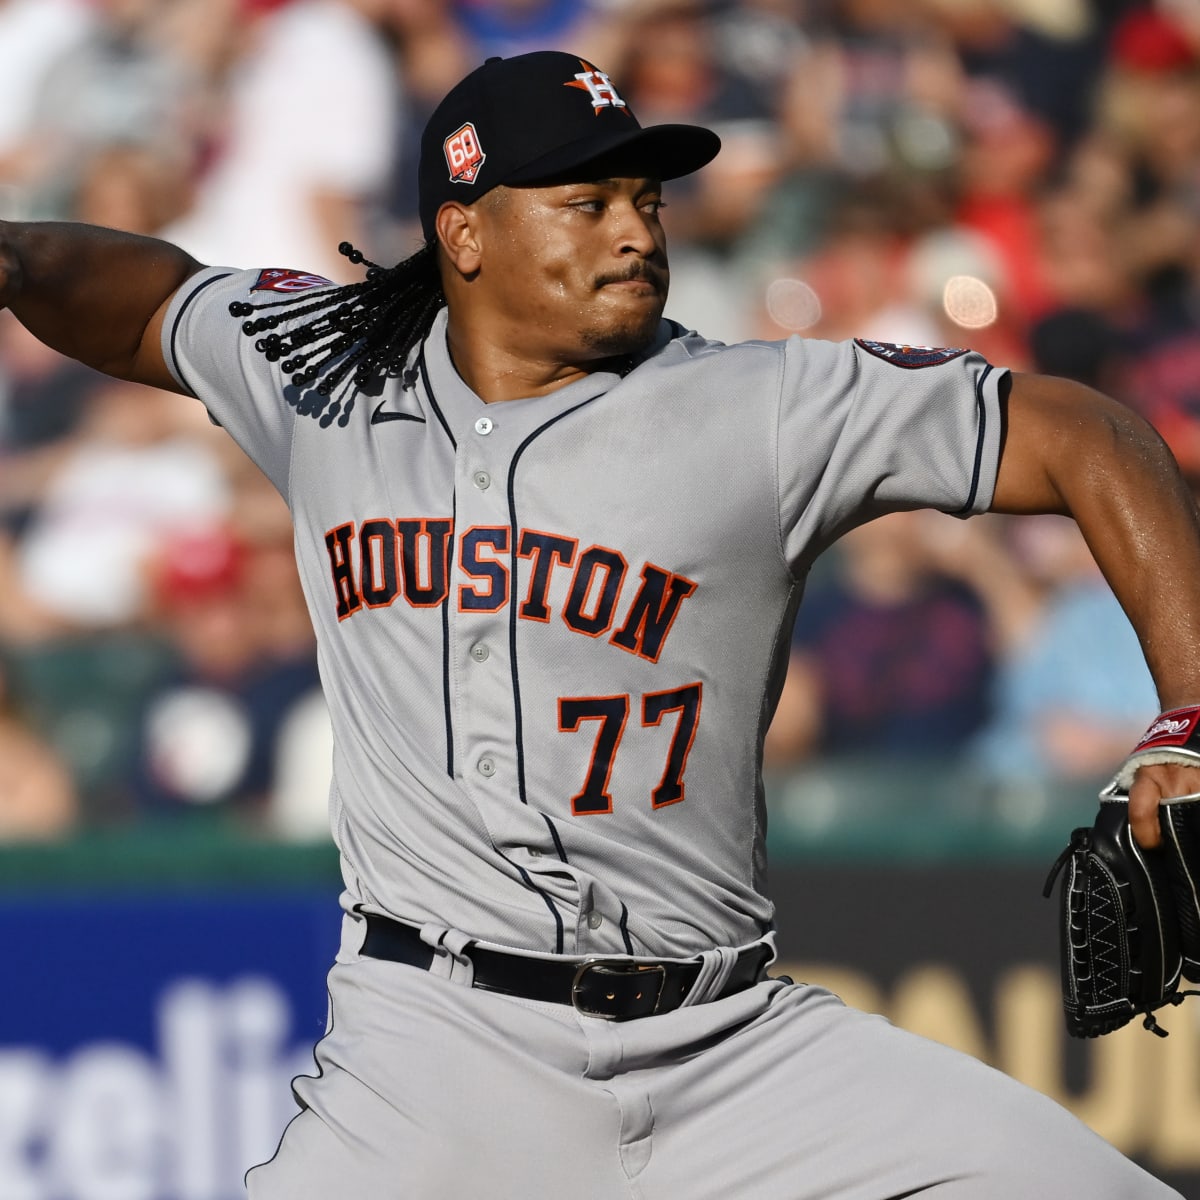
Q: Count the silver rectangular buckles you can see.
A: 1